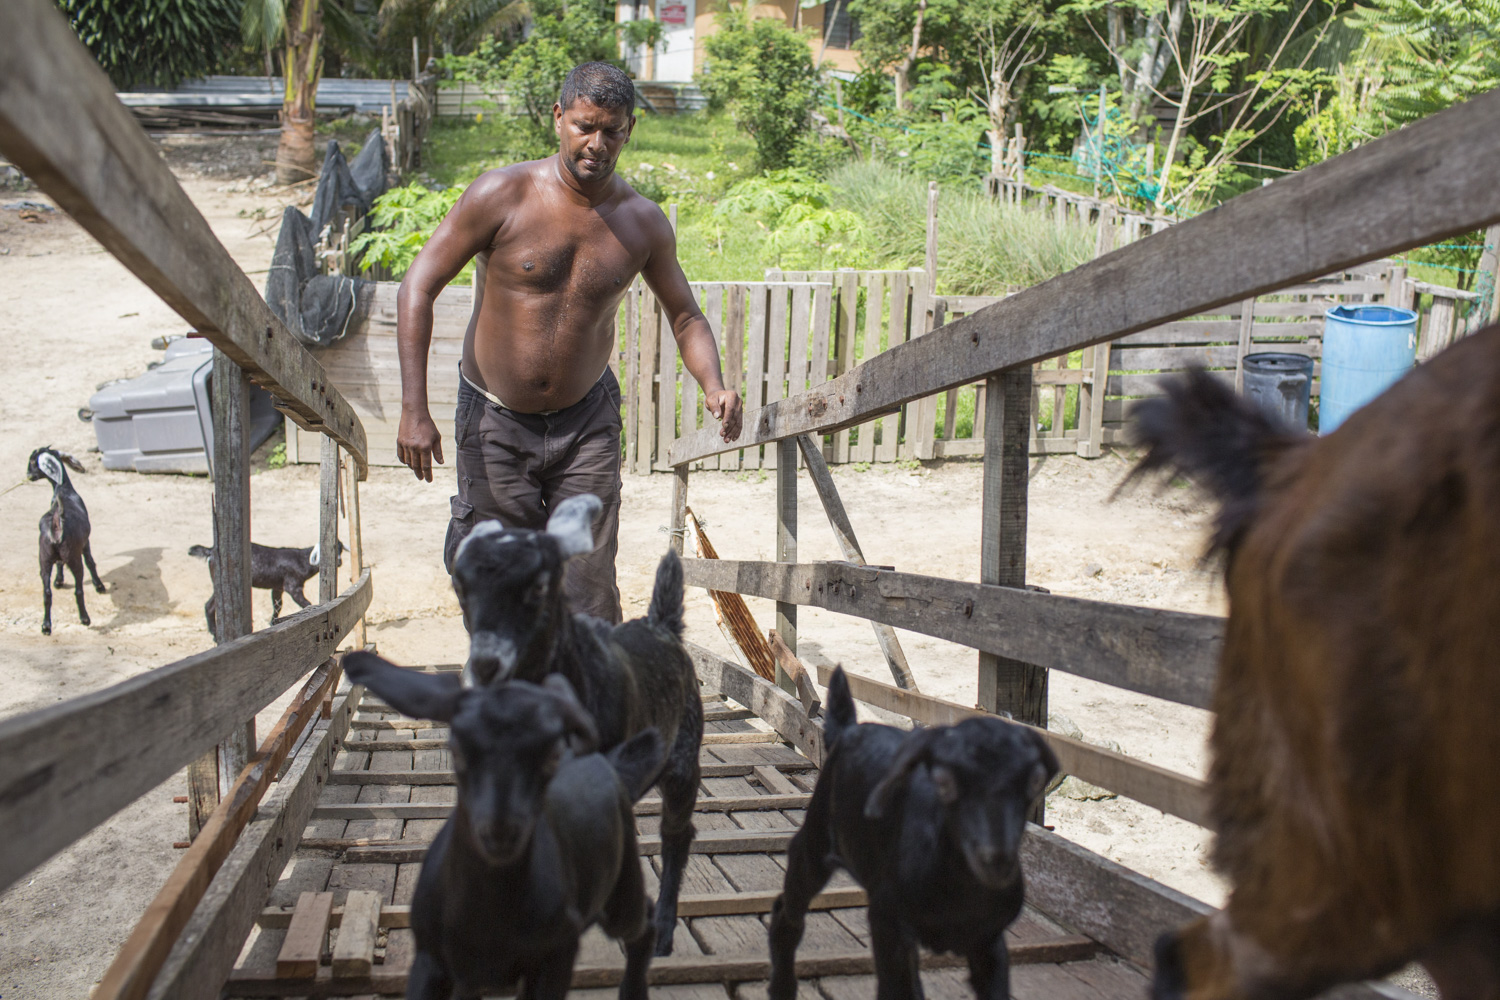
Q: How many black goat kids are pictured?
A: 5